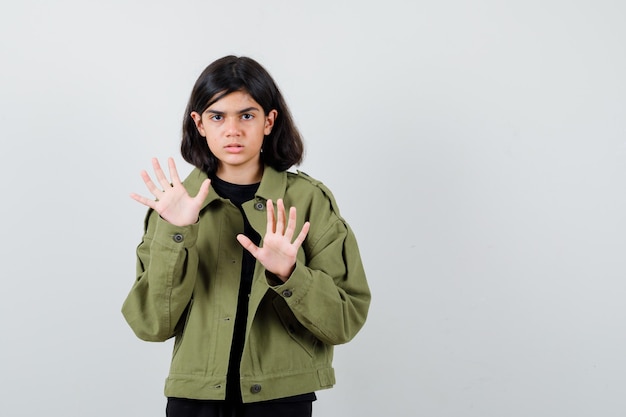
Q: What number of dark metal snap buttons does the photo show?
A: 4